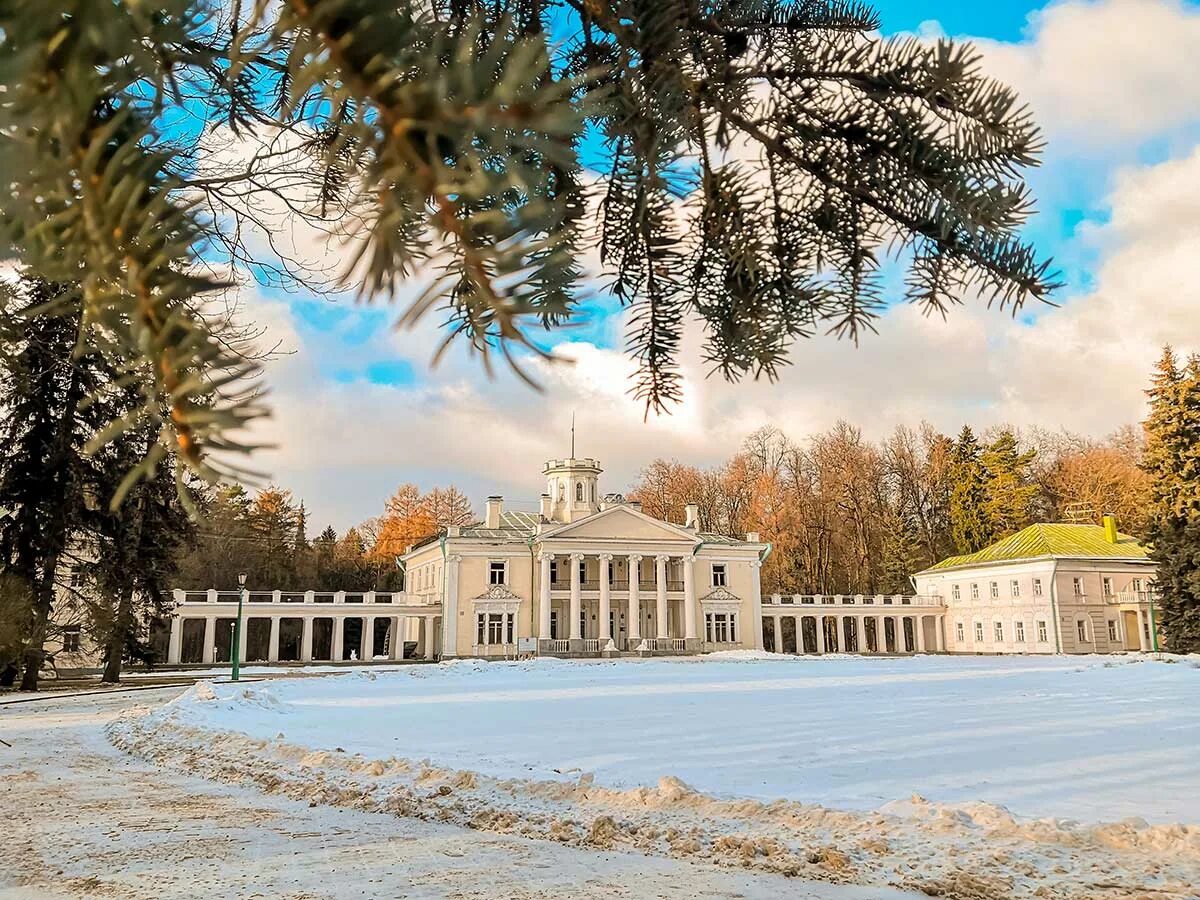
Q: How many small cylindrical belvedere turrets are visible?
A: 1